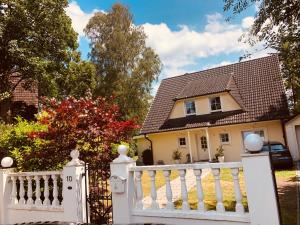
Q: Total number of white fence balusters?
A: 13